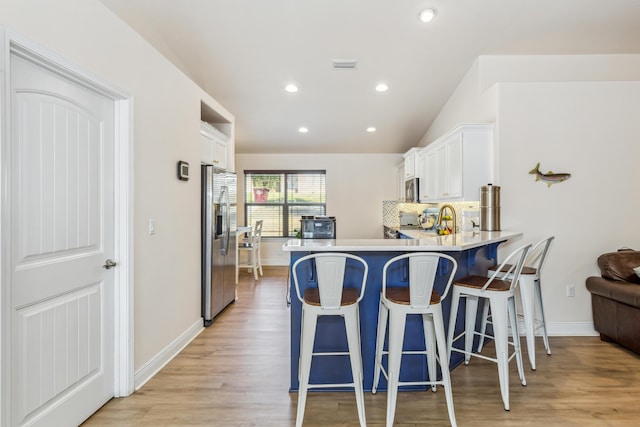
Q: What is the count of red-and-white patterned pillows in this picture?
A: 0